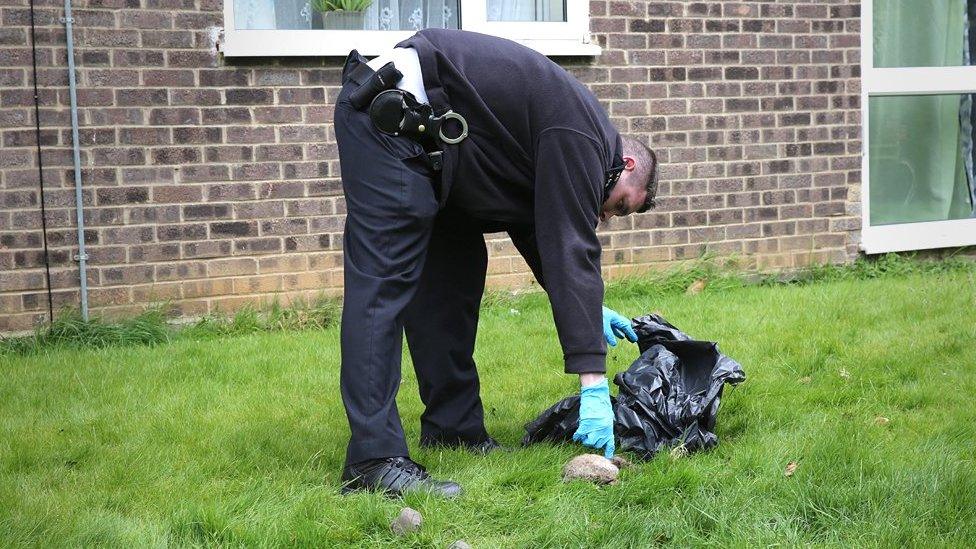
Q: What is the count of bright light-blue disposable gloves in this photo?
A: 2